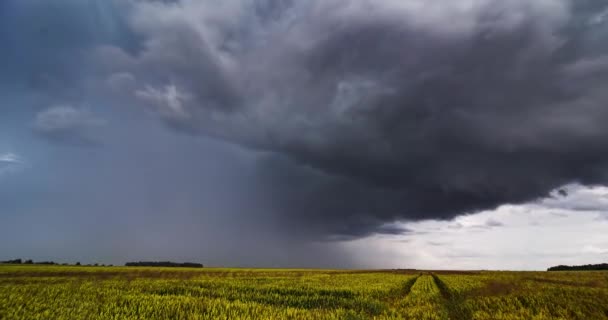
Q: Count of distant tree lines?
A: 3